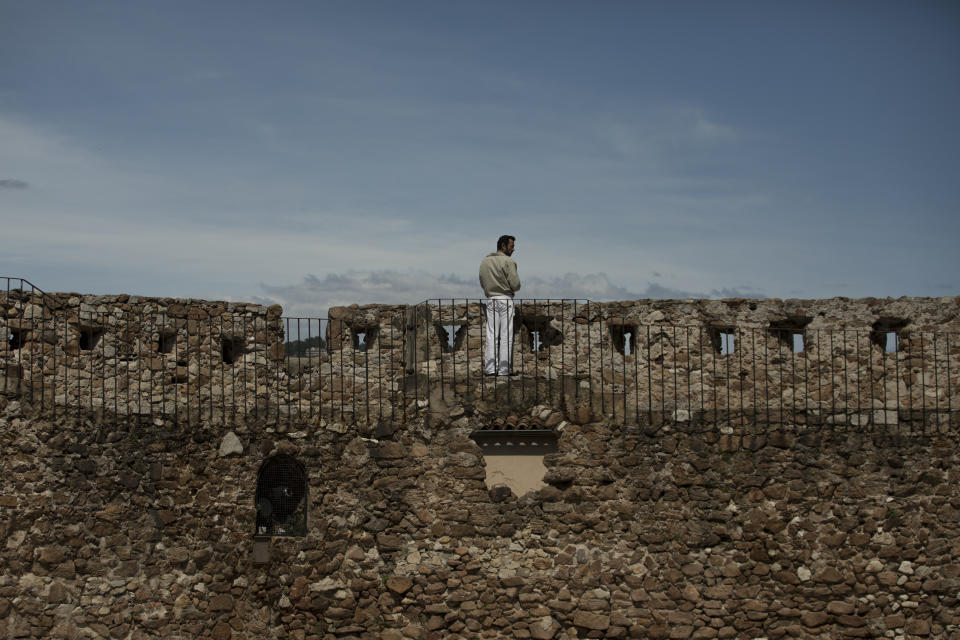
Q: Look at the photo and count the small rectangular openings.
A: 11